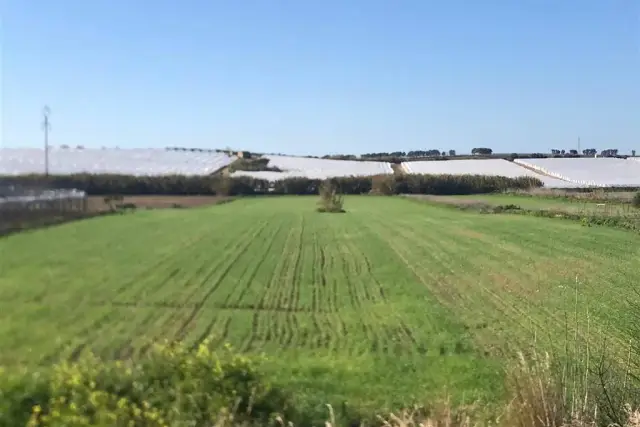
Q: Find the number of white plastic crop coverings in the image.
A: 4